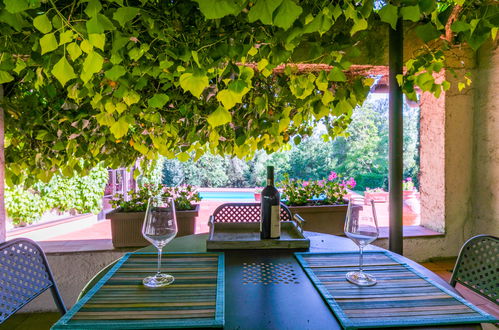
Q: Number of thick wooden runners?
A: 2